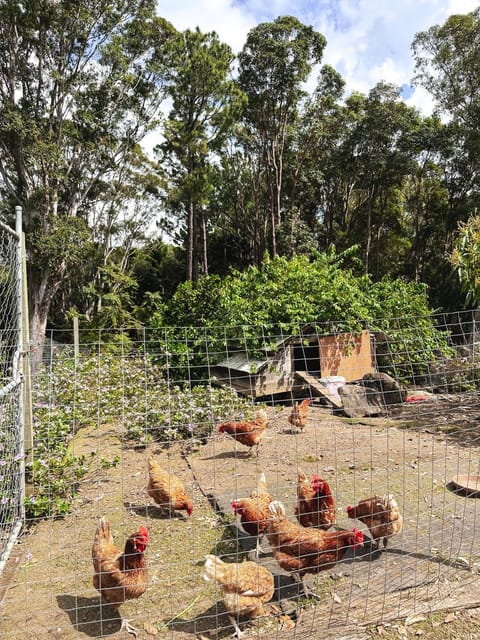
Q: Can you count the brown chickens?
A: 9